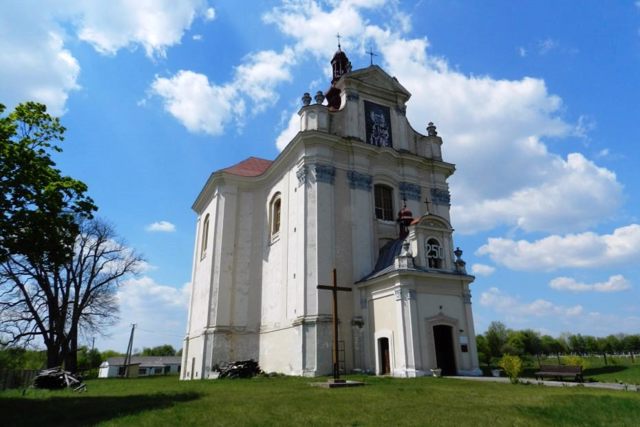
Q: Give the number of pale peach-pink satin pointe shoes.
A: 0